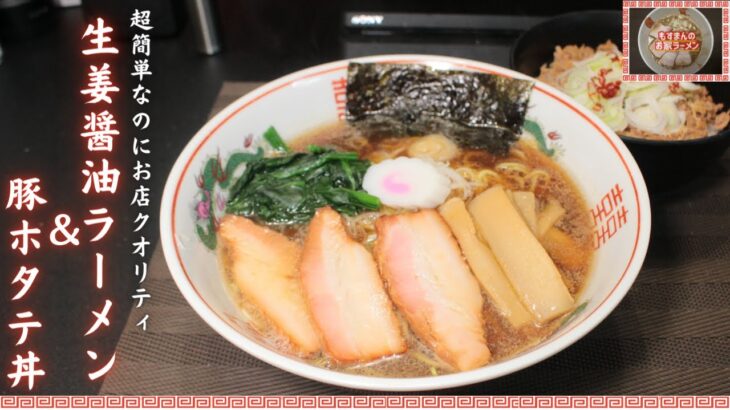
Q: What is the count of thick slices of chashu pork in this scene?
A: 3